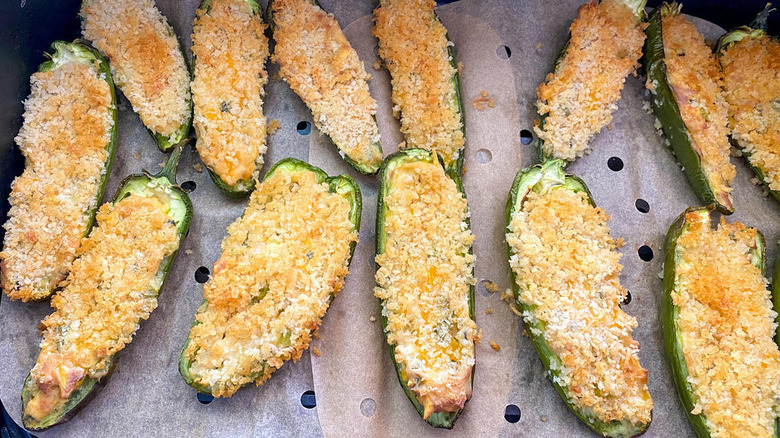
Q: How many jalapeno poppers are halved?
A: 13